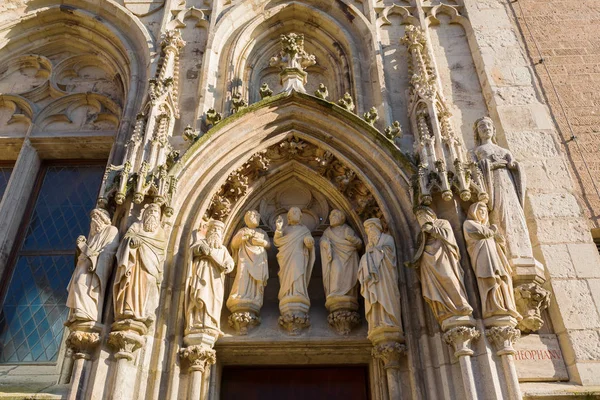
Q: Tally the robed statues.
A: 10